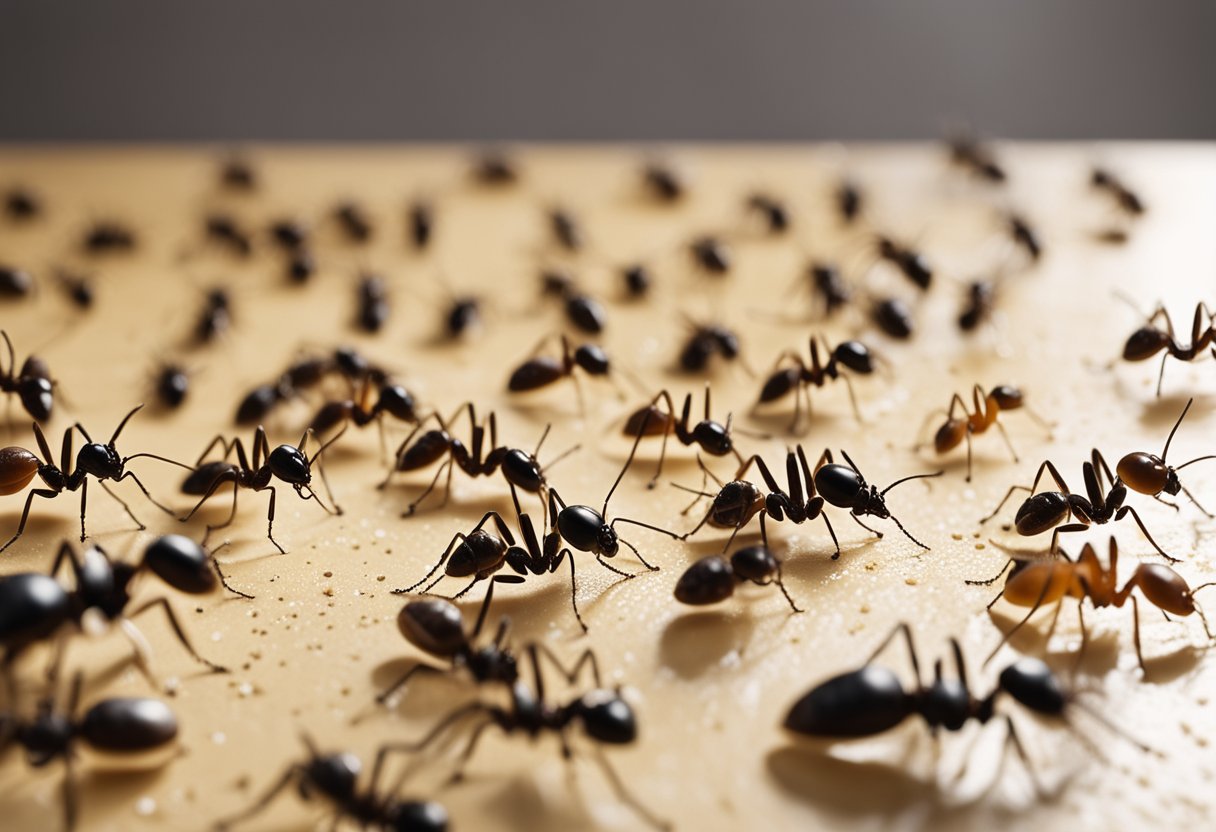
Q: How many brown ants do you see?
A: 2